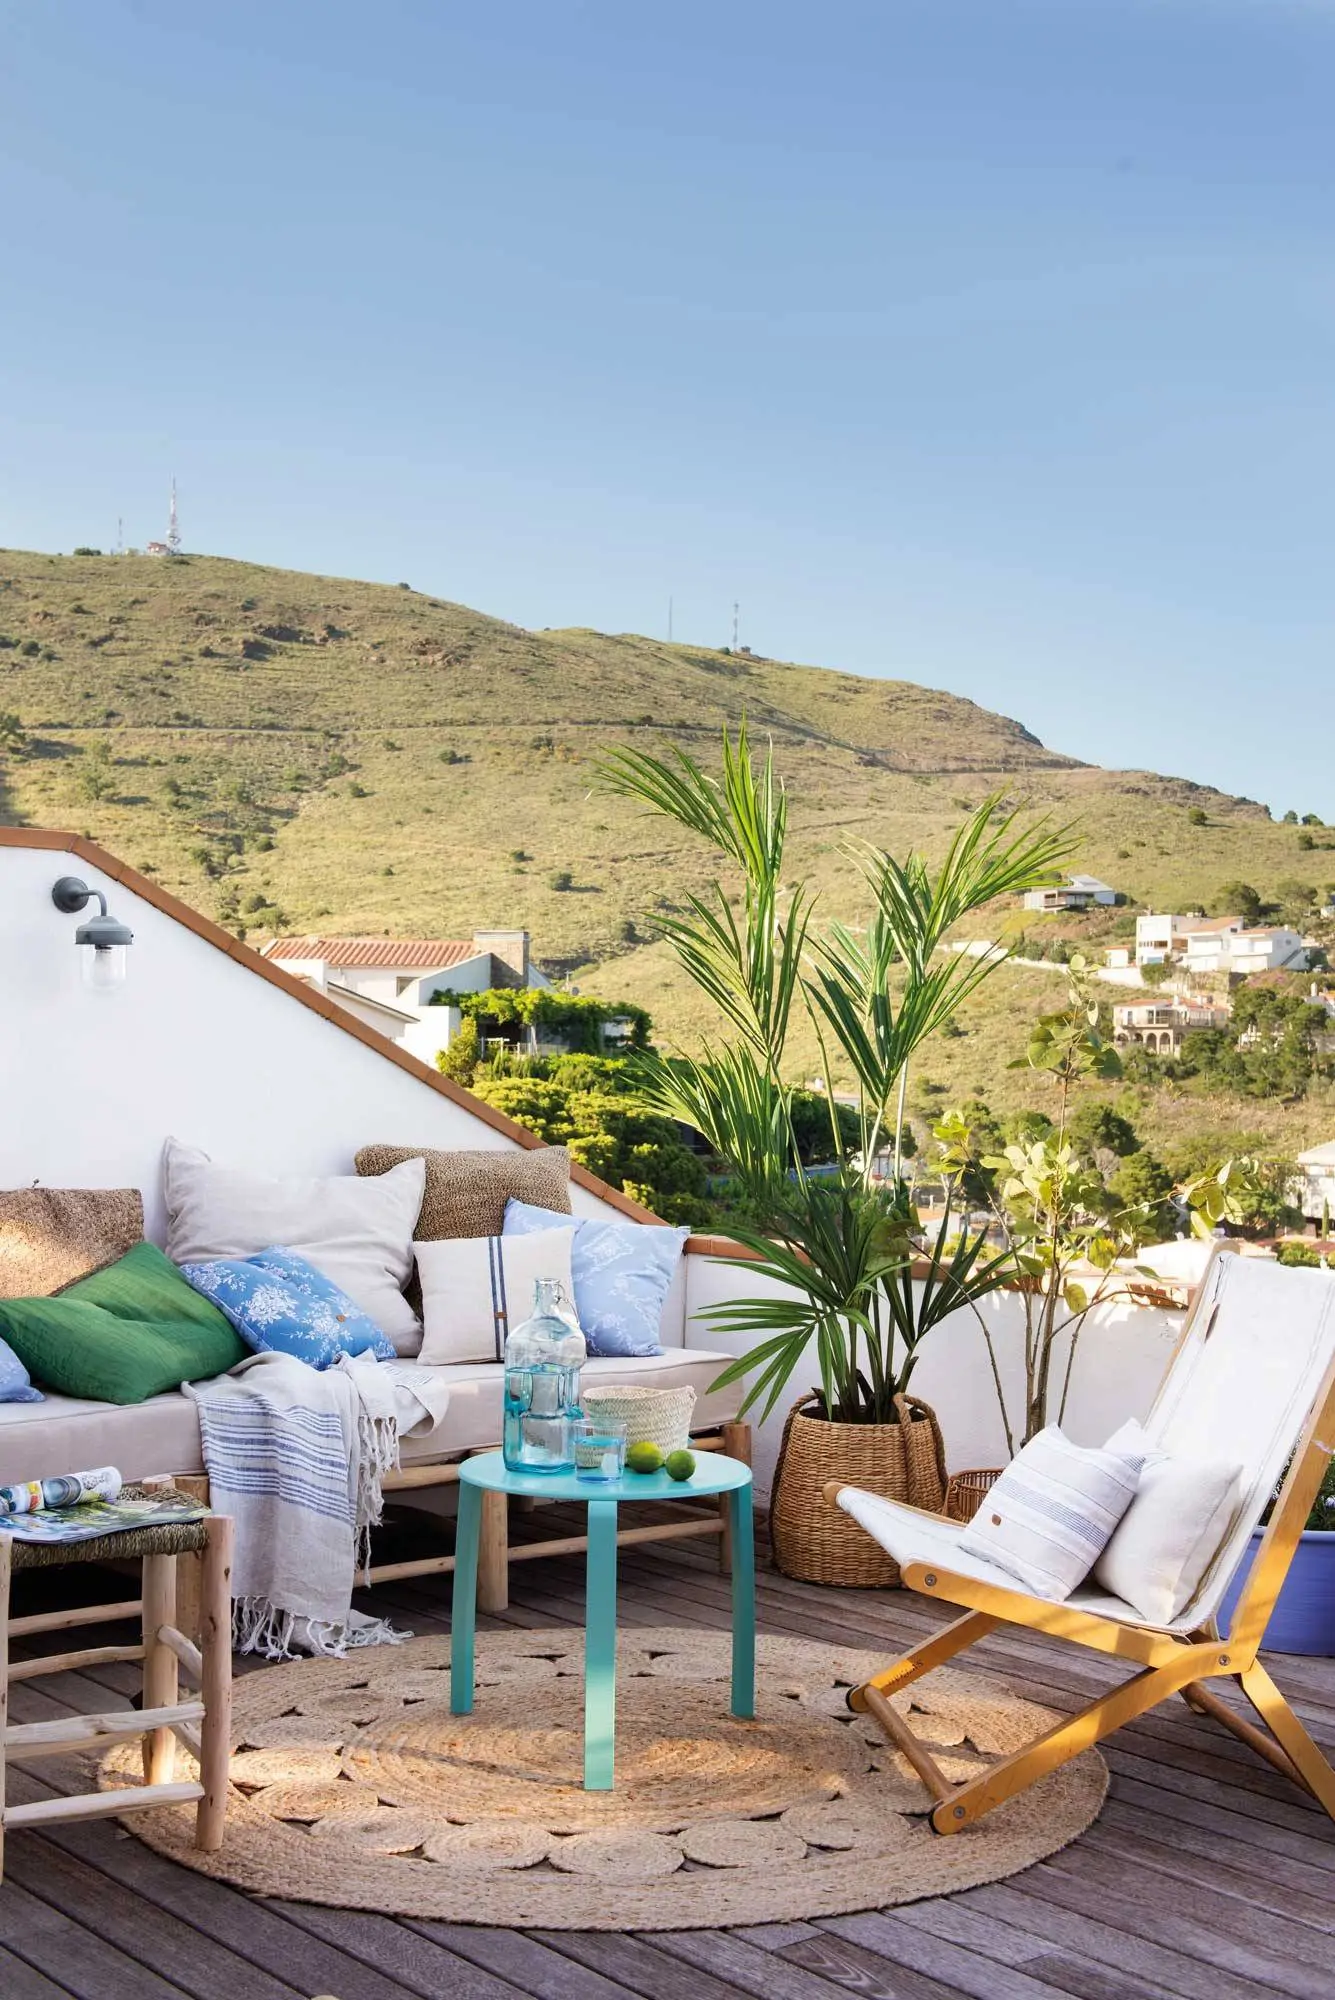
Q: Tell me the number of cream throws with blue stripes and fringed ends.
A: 1